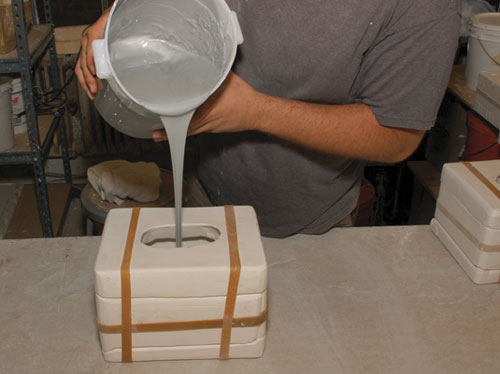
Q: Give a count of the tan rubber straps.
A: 5